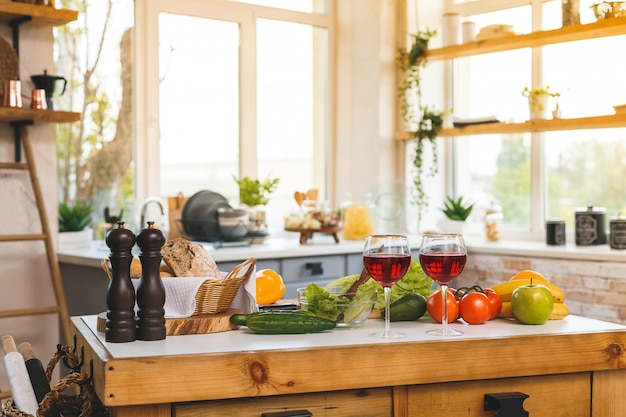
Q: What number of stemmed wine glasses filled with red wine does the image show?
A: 2